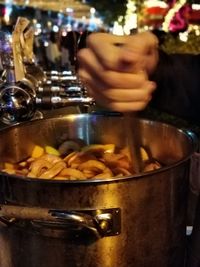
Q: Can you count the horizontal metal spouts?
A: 4